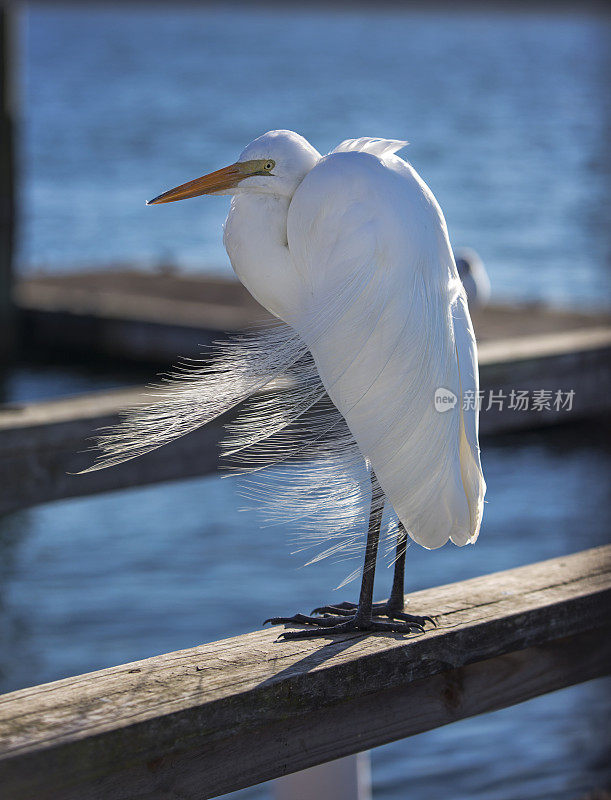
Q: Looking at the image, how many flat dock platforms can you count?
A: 1